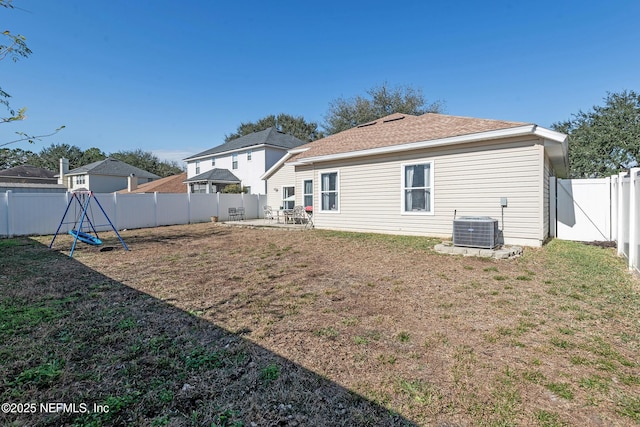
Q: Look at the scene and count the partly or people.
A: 0